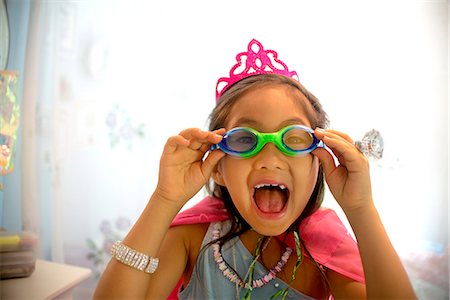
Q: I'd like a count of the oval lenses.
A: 2